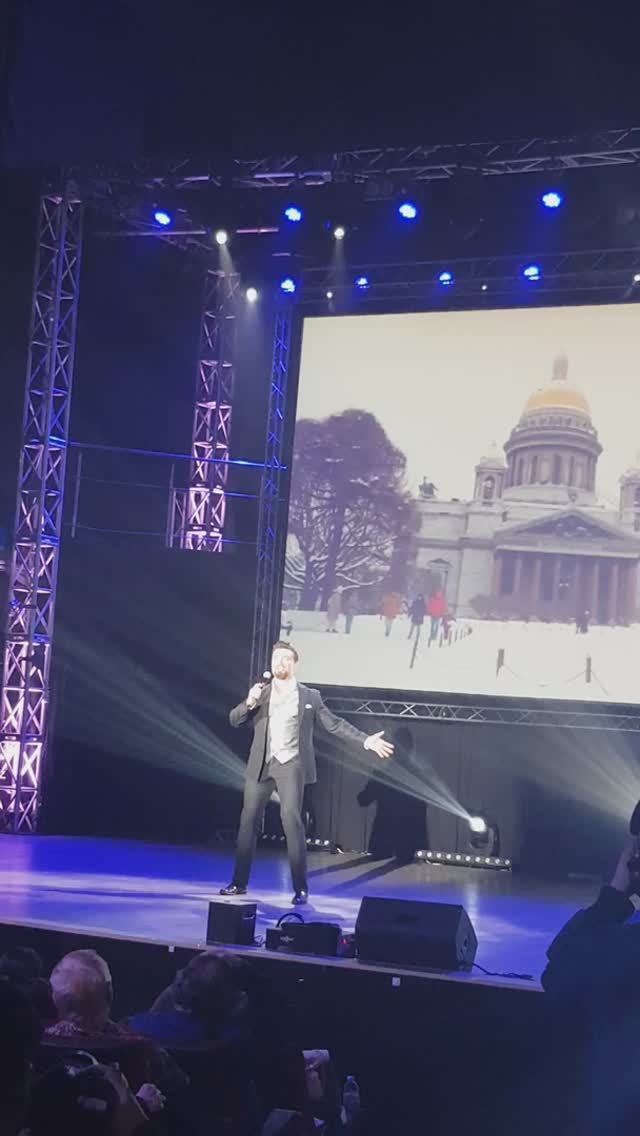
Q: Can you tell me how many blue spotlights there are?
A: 8